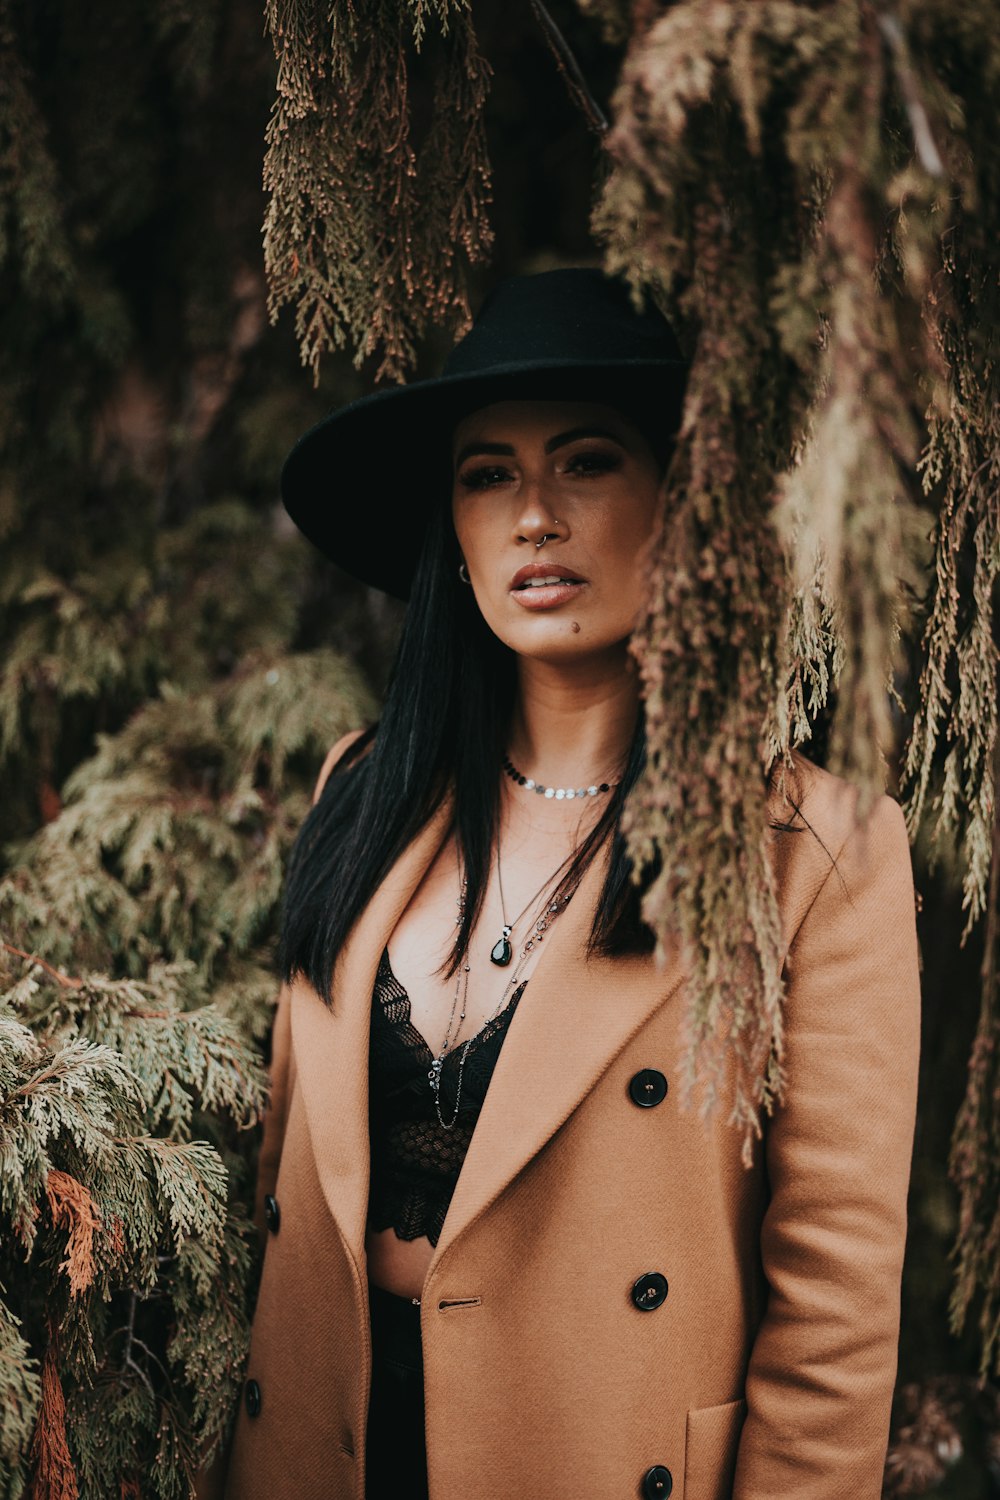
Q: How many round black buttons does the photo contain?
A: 5